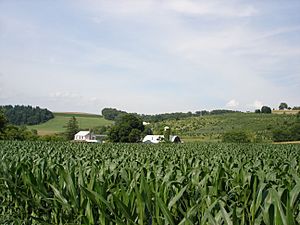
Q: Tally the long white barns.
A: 1